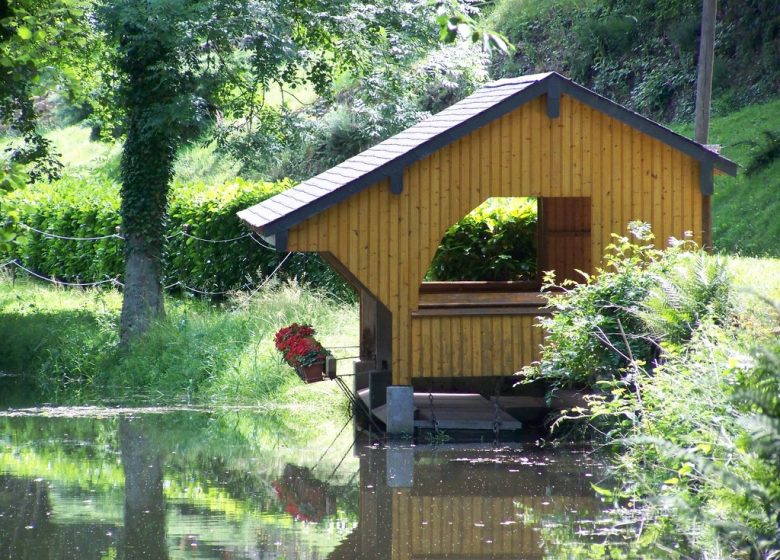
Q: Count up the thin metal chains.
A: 2